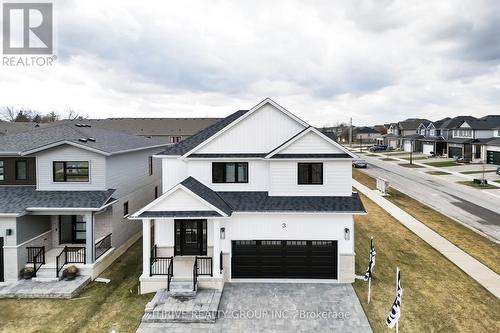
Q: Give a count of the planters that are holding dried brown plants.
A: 2